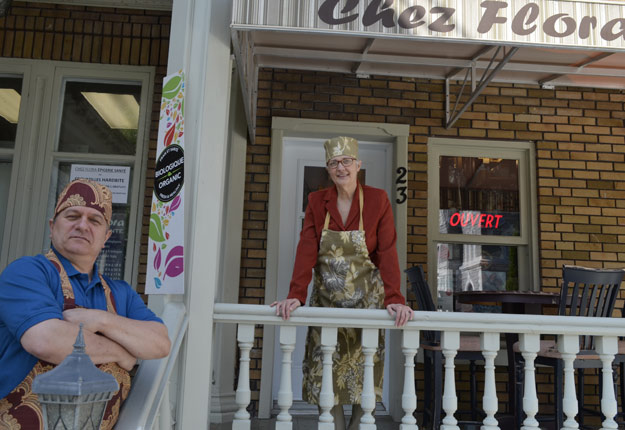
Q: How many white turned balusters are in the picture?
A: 10